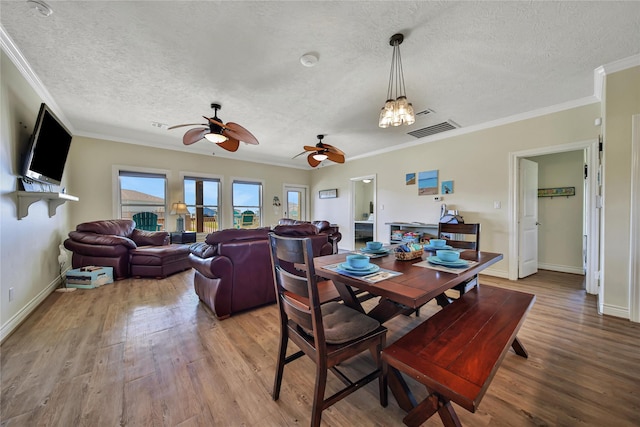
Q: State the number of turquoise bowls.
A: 4